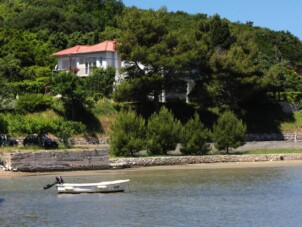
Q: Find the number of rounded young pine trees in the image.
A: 4